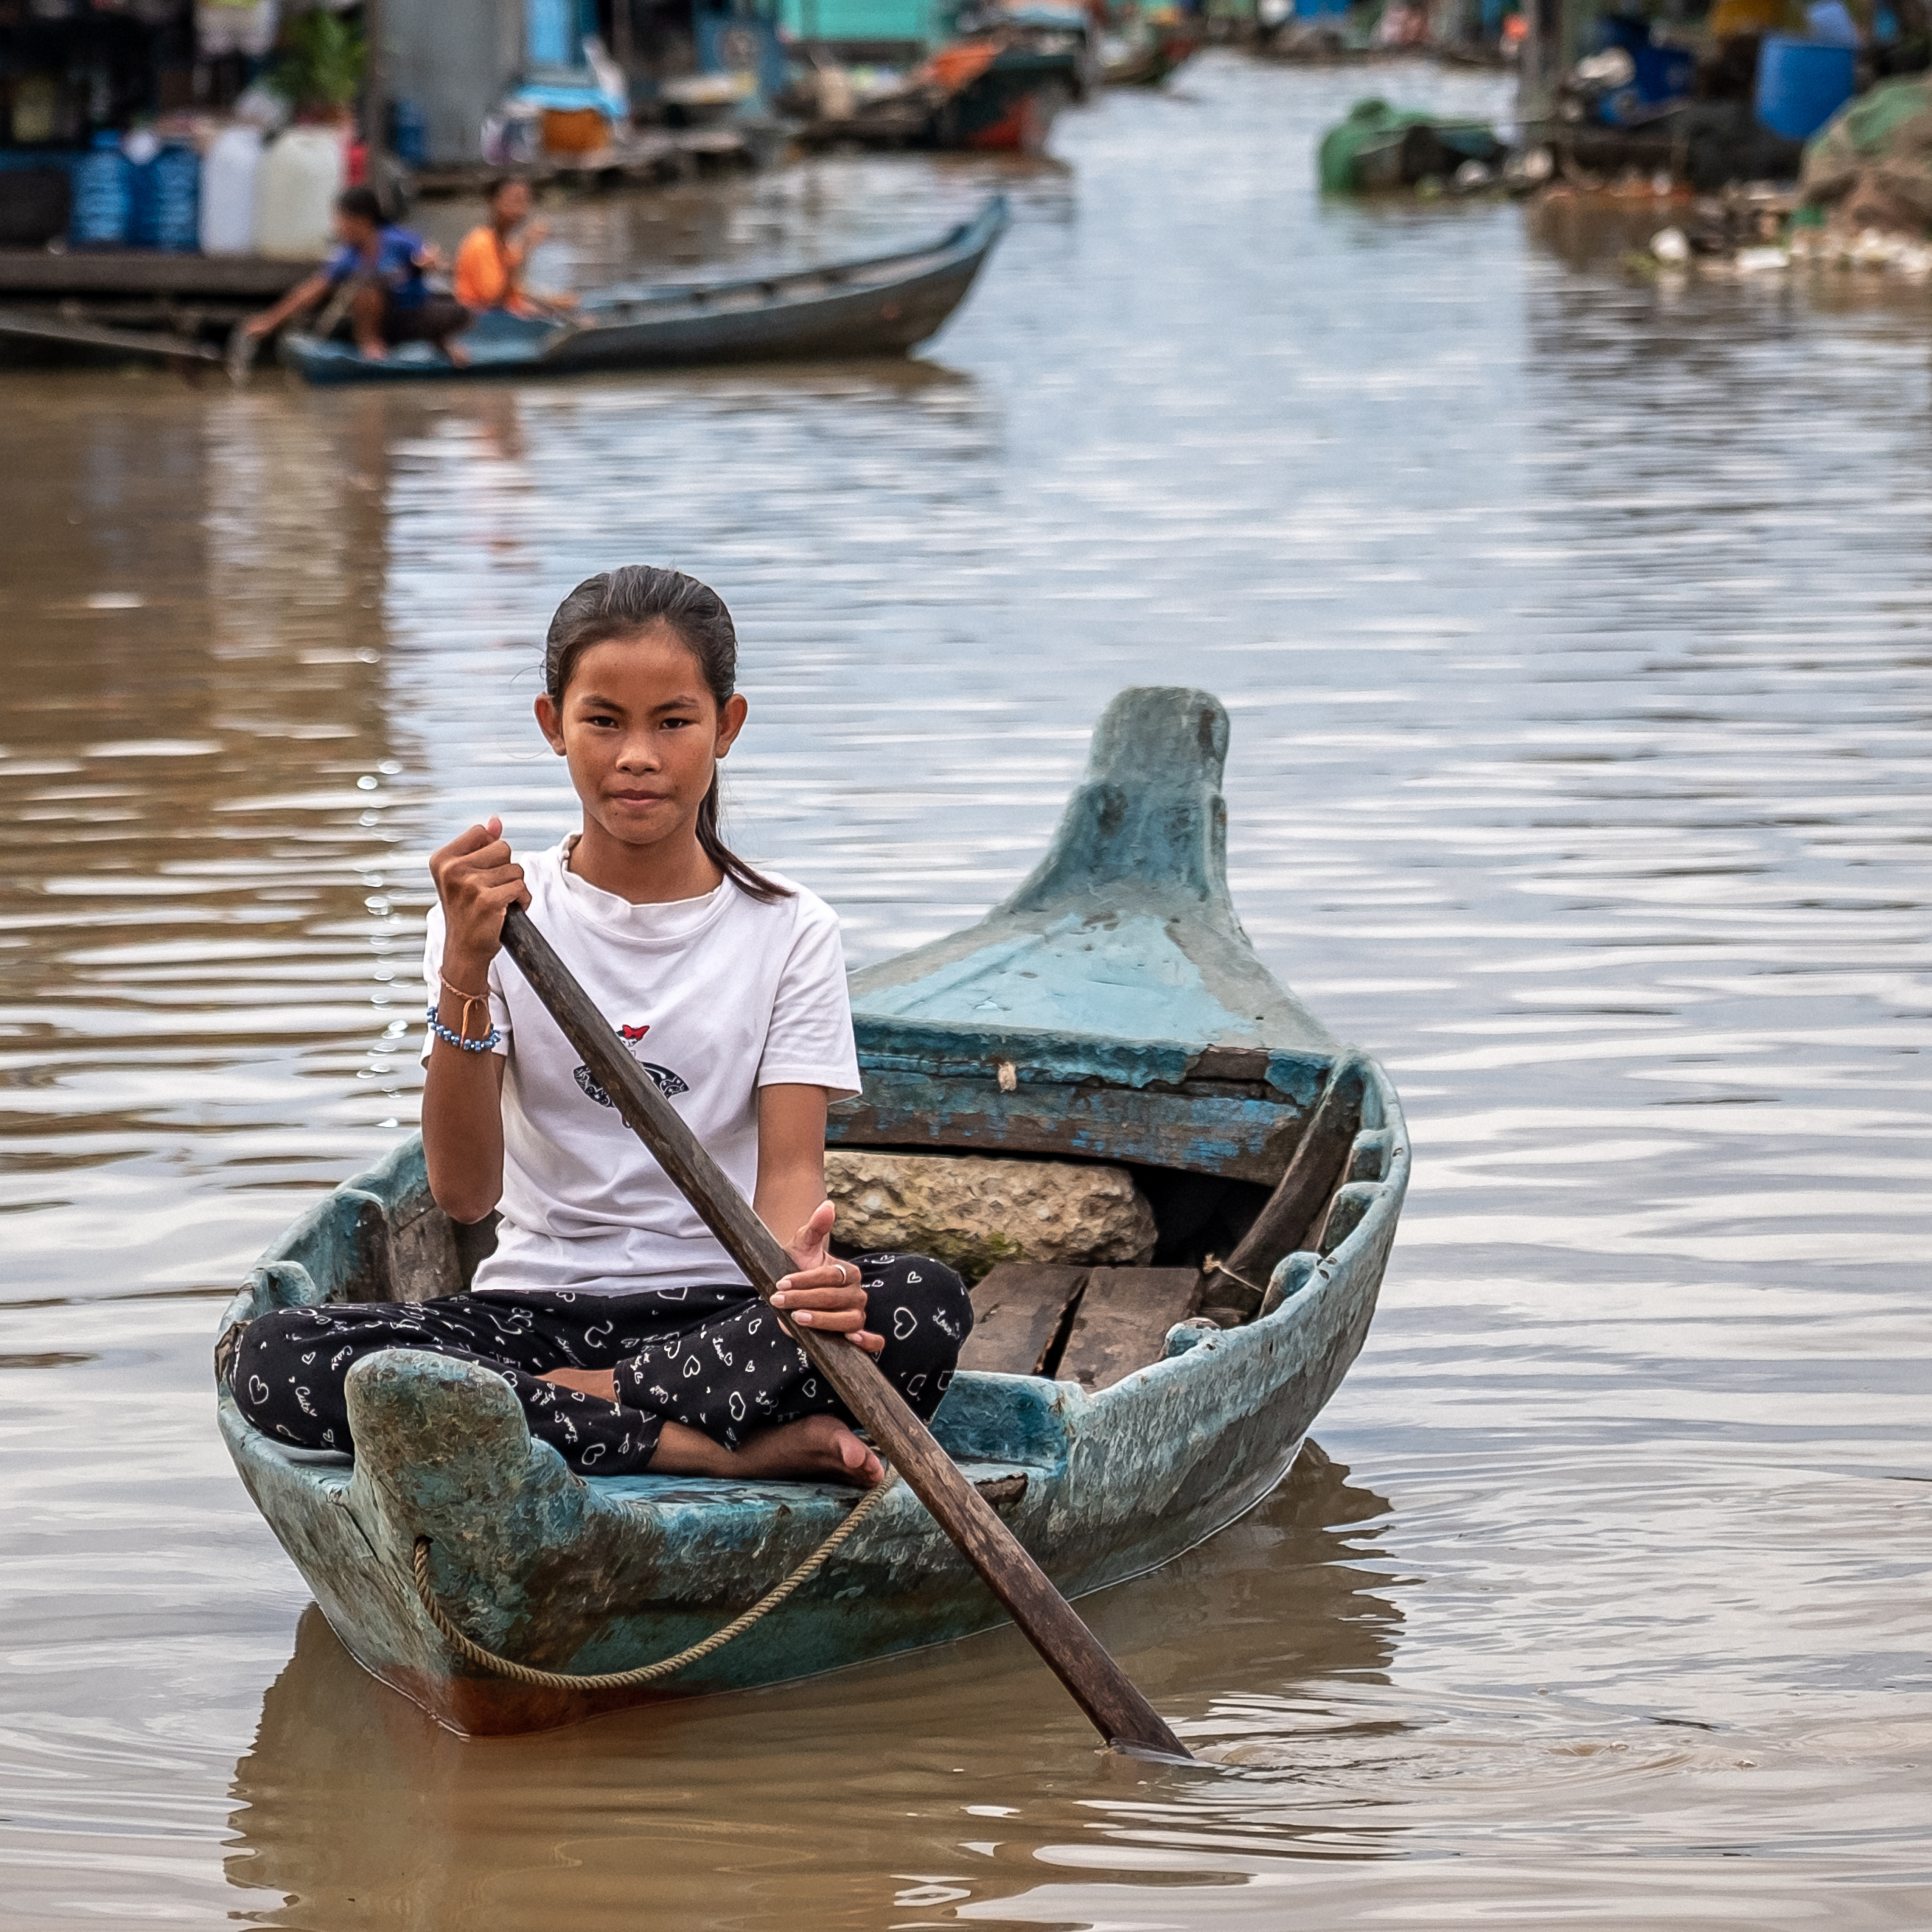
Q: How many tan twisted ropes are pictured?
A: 1